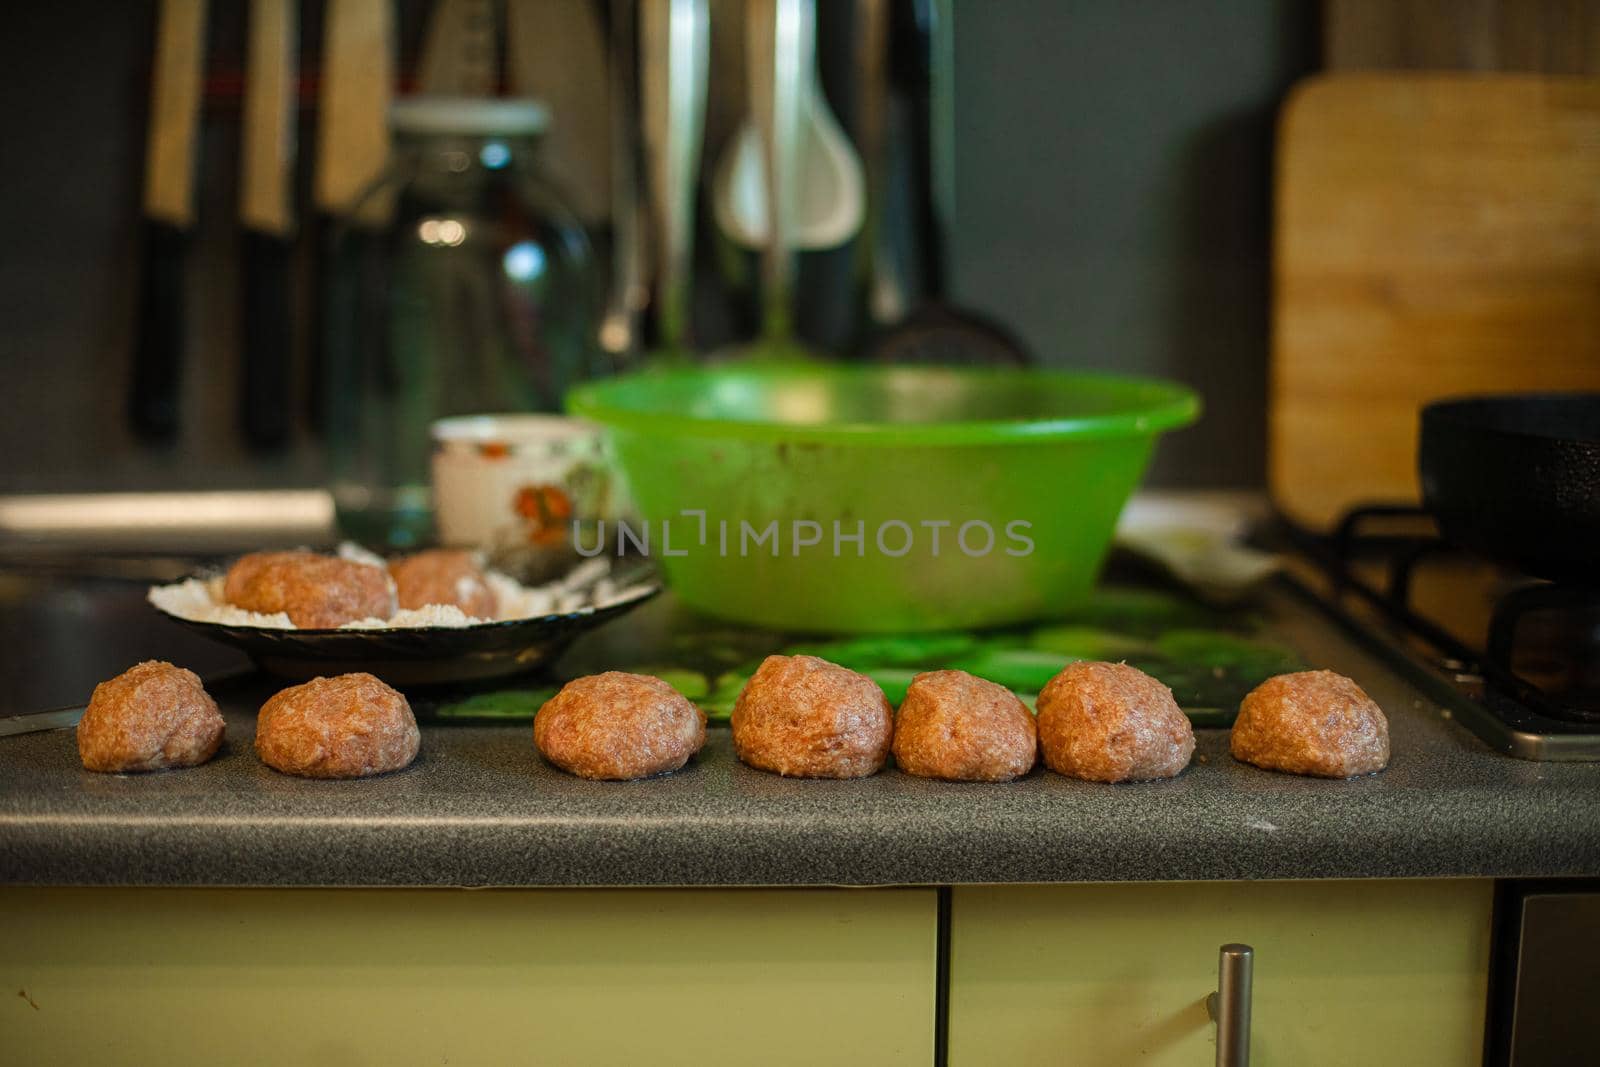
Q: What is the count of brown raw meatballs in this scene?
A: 9